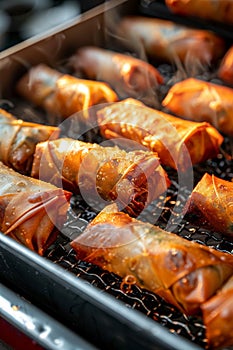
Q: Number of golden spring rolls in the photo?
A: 13